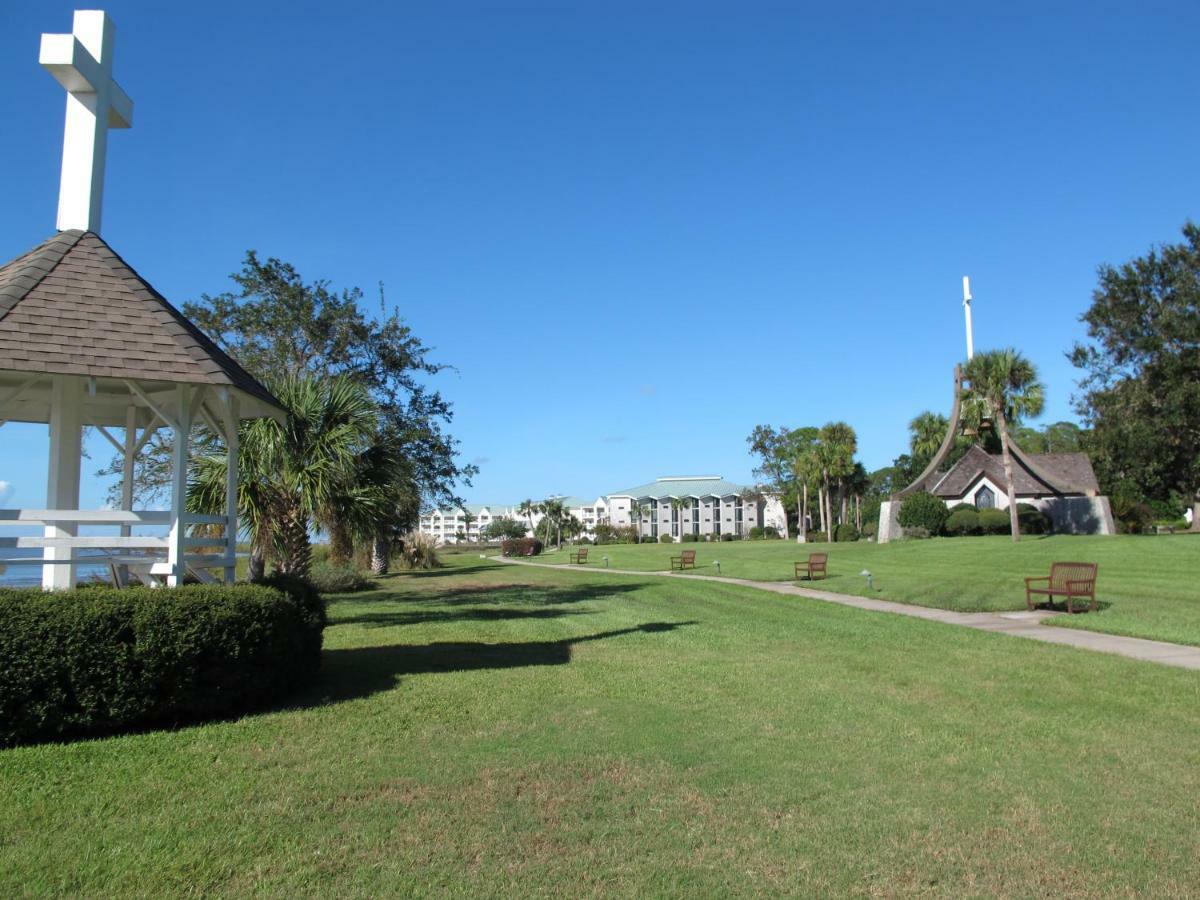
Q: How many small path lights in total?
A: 3